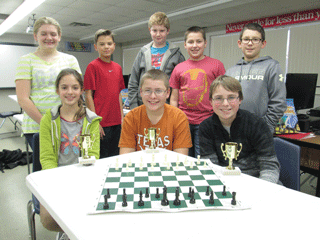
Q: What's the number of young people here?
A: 8